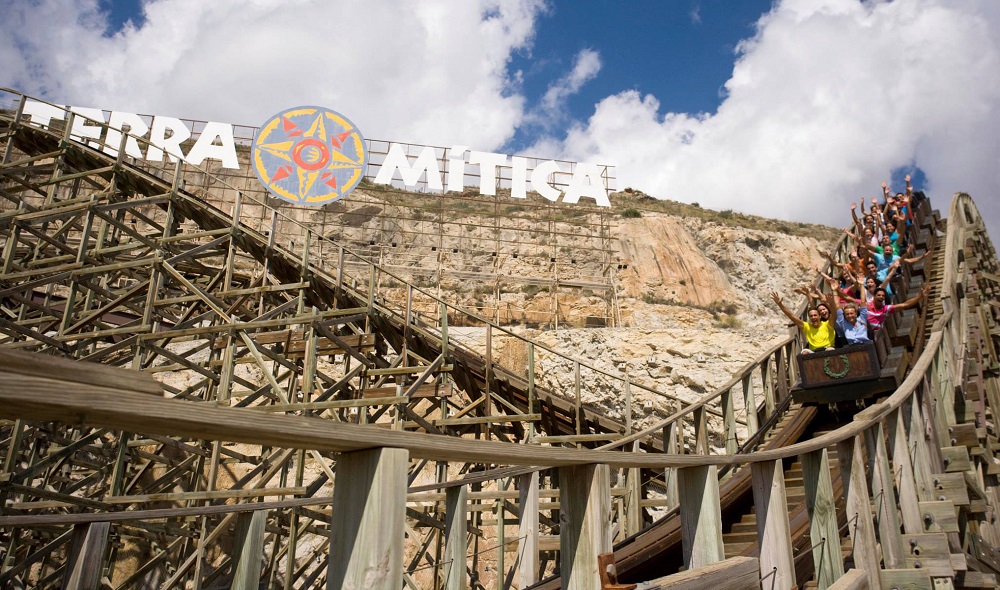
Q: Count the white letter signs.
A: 11